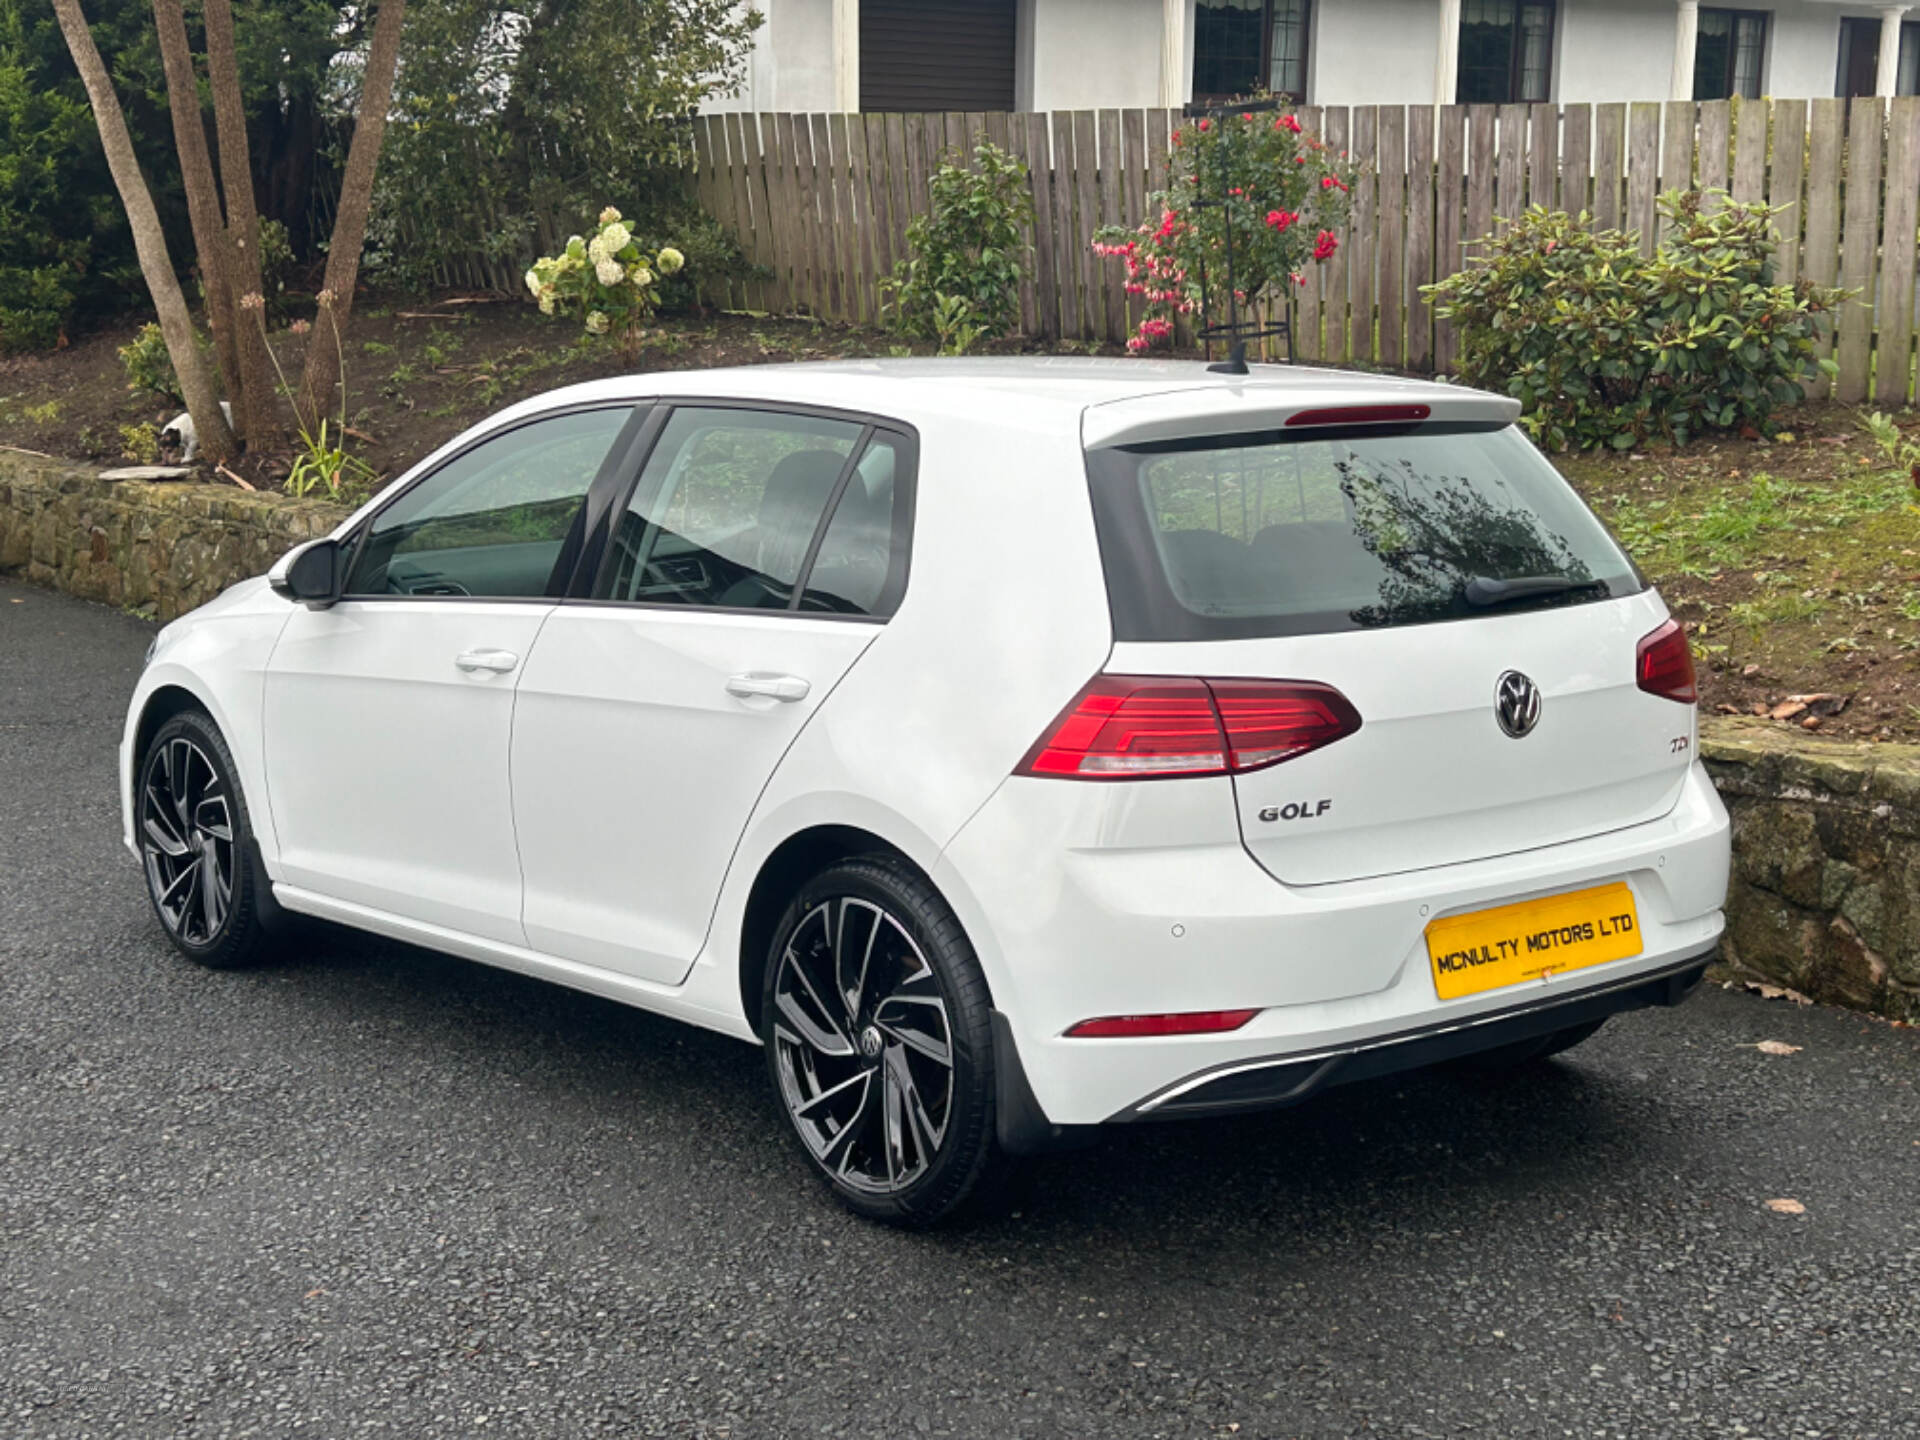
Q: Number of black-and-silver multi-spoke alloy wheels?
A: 2